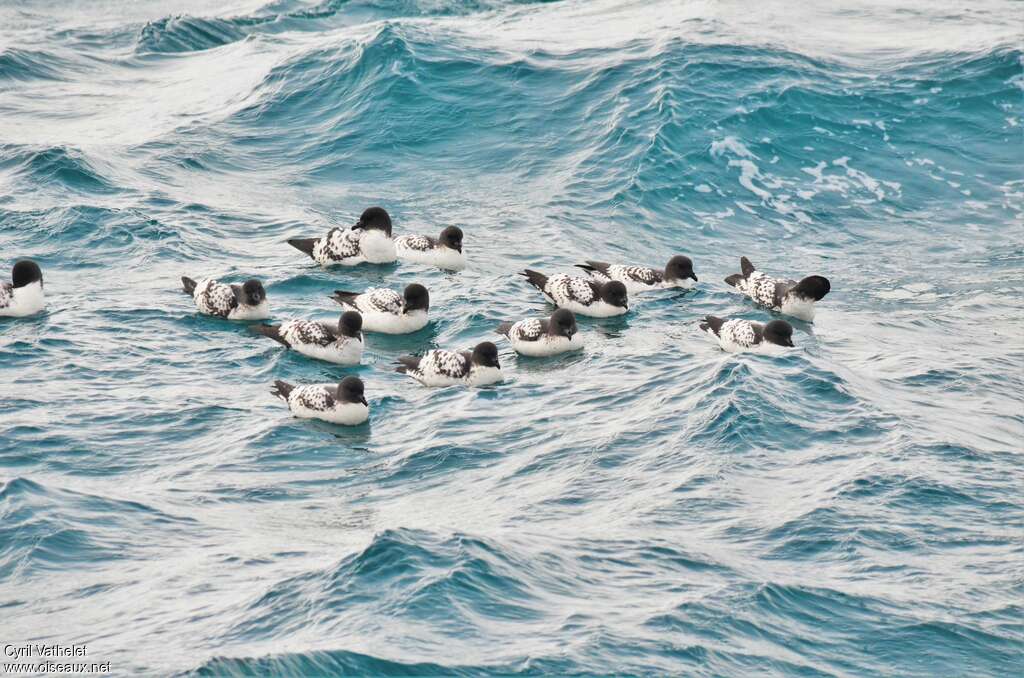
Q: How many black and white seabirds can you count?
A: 13